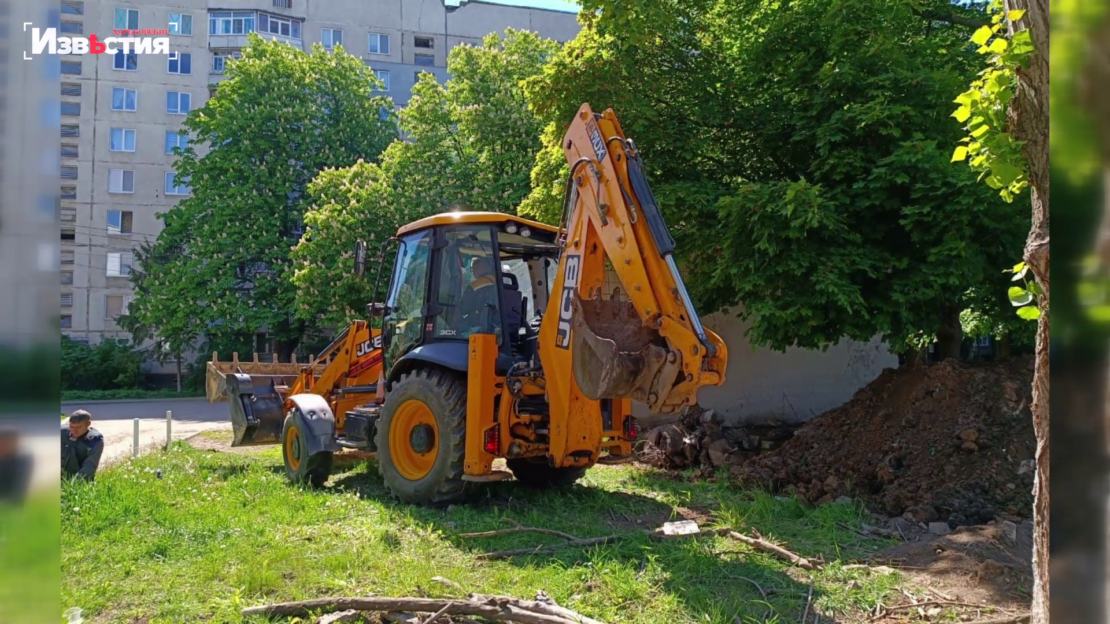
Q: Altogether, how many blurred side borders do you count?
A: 2